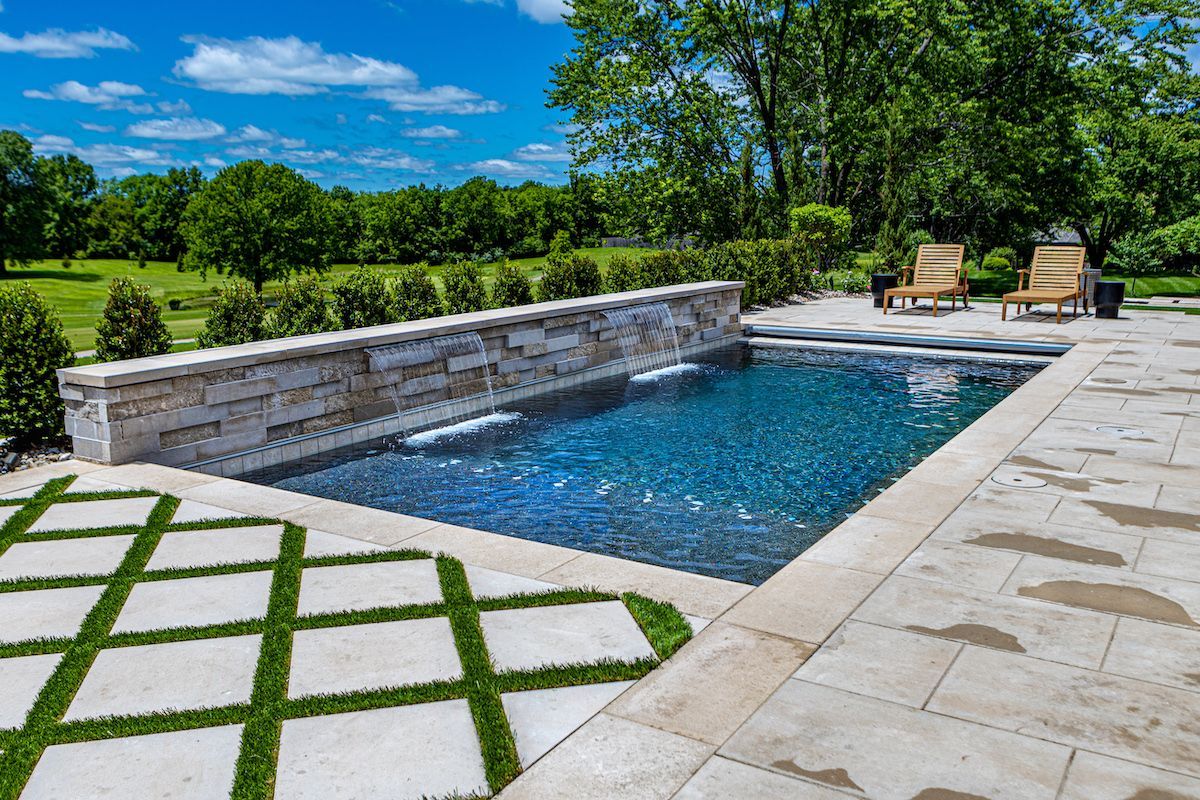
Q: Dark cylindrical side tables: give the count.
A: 2